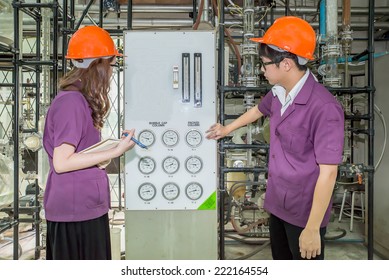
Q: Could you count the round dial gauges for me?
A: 9